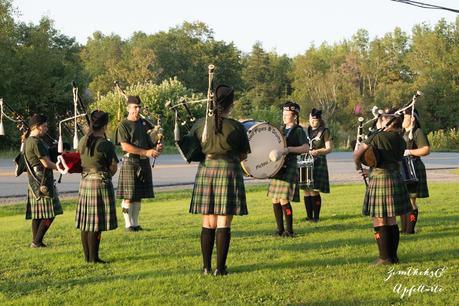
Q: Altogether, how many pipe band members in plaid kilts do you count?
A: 8